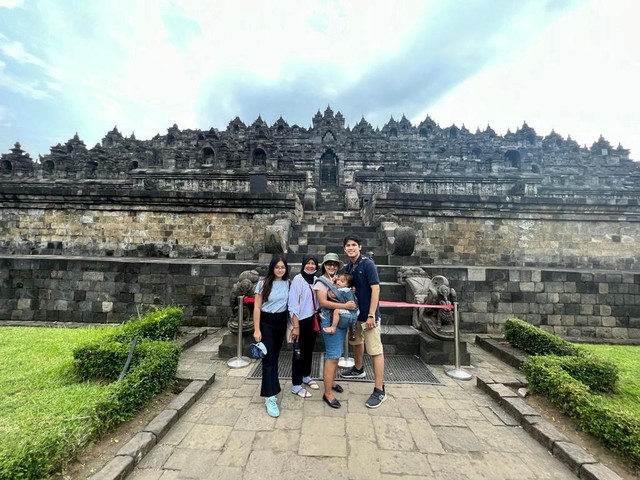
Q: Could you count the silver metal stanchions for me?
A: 3